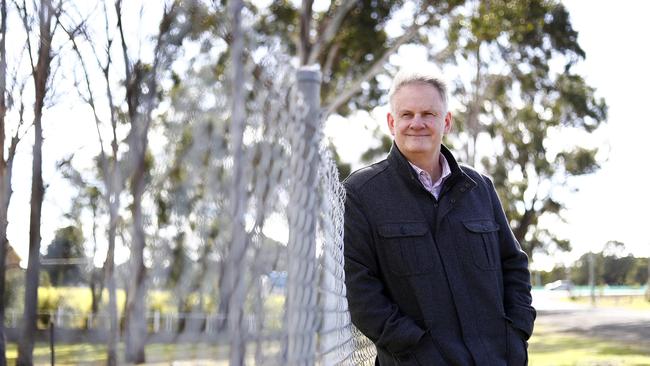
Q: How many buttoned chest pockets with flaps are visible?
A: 2